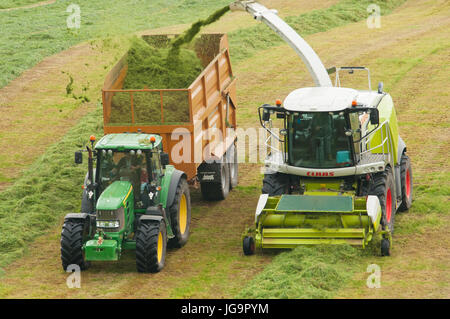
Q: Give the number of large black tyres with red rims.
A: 2